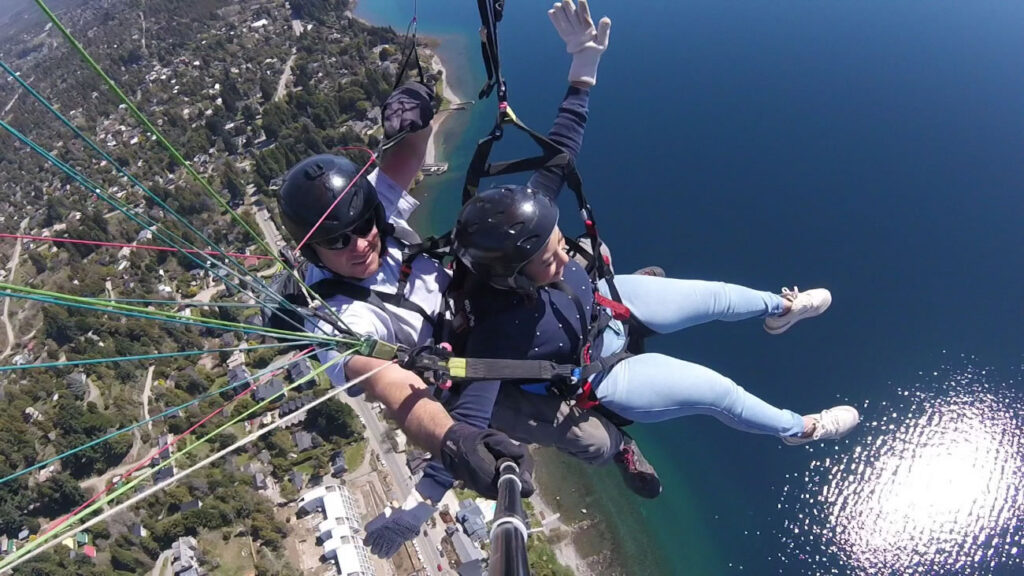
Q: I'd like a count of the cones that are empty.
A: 0